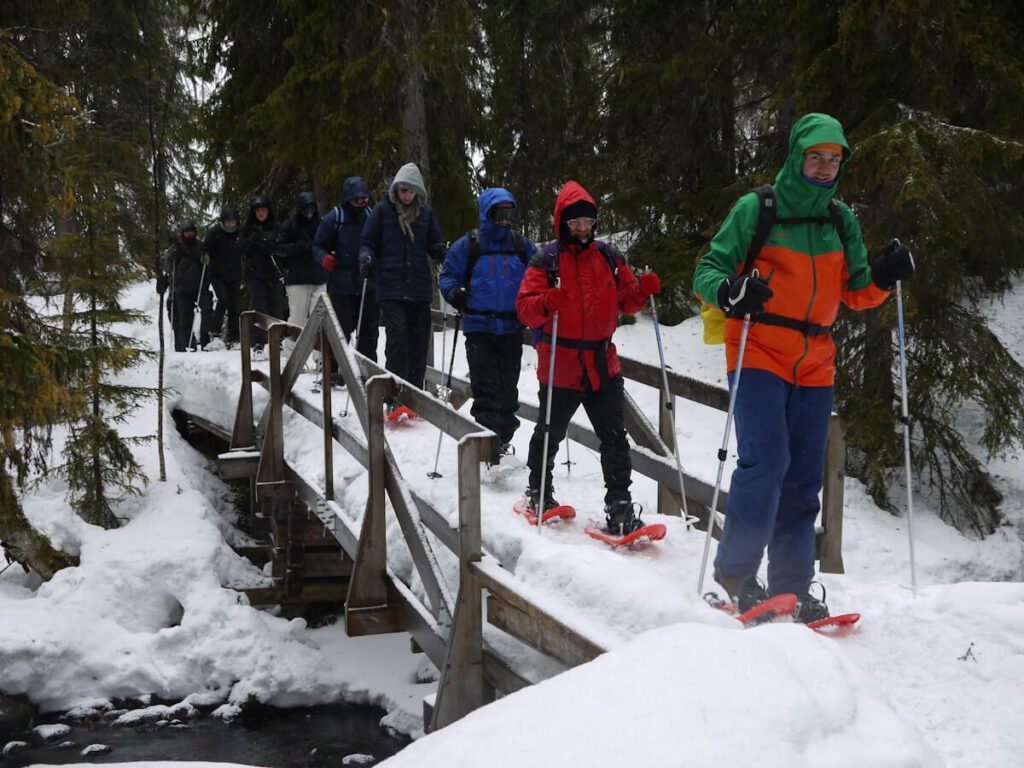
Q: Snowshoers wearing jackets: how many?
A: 9